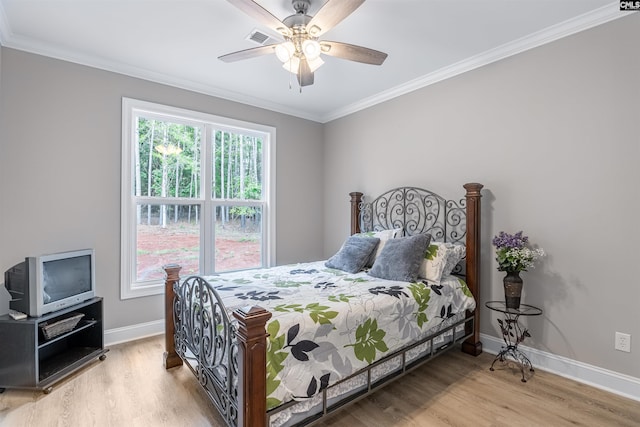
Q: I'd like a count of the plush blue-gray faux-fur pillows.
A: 2